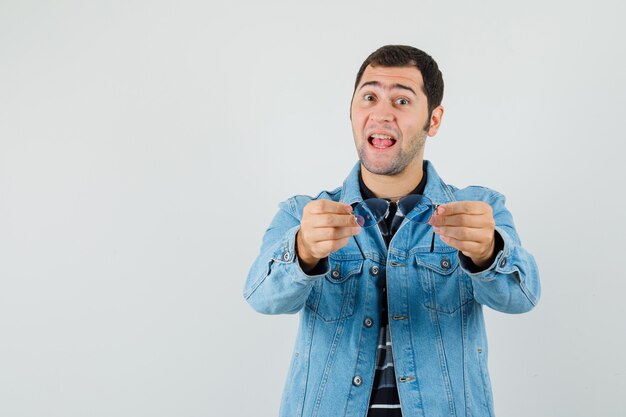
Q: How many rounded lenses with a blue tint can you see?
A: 2